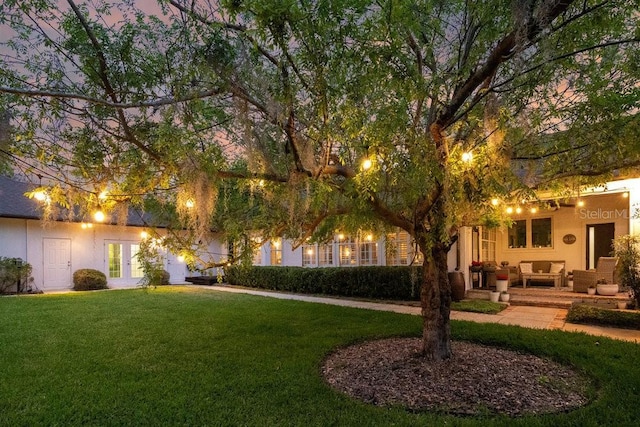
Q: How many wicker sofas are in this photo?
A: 1